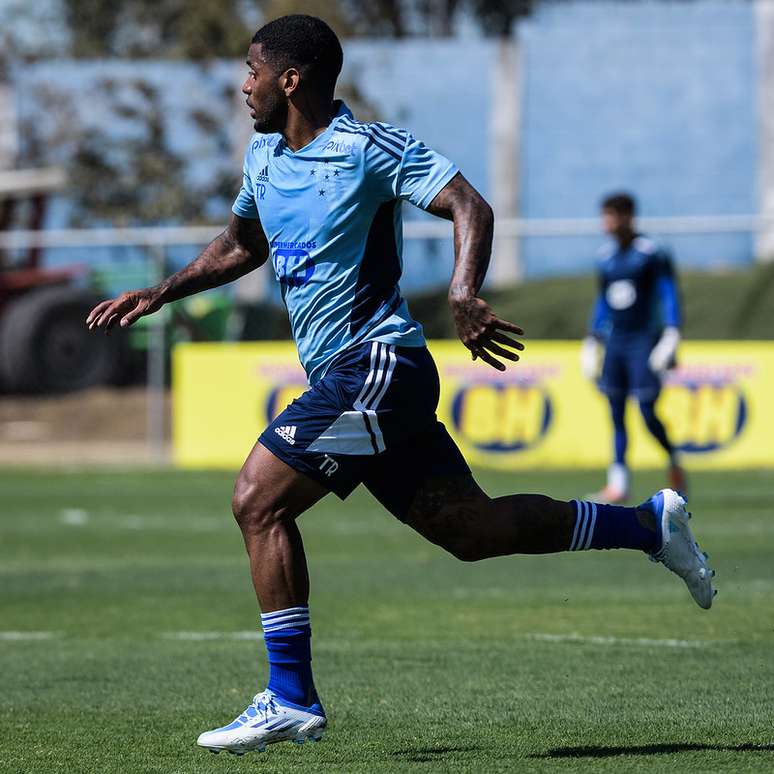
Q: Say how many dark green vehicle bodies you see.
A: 1